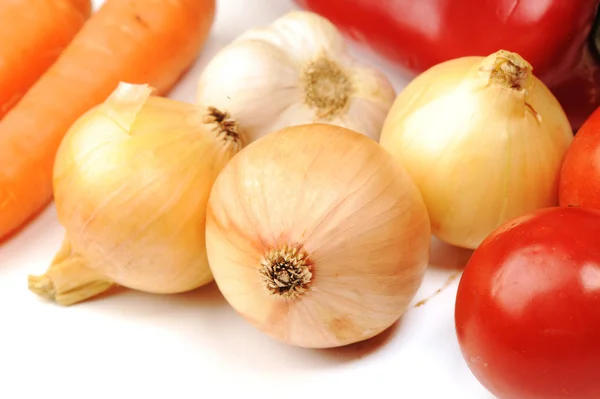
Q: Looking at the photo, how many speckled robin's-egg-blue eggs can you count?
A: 0